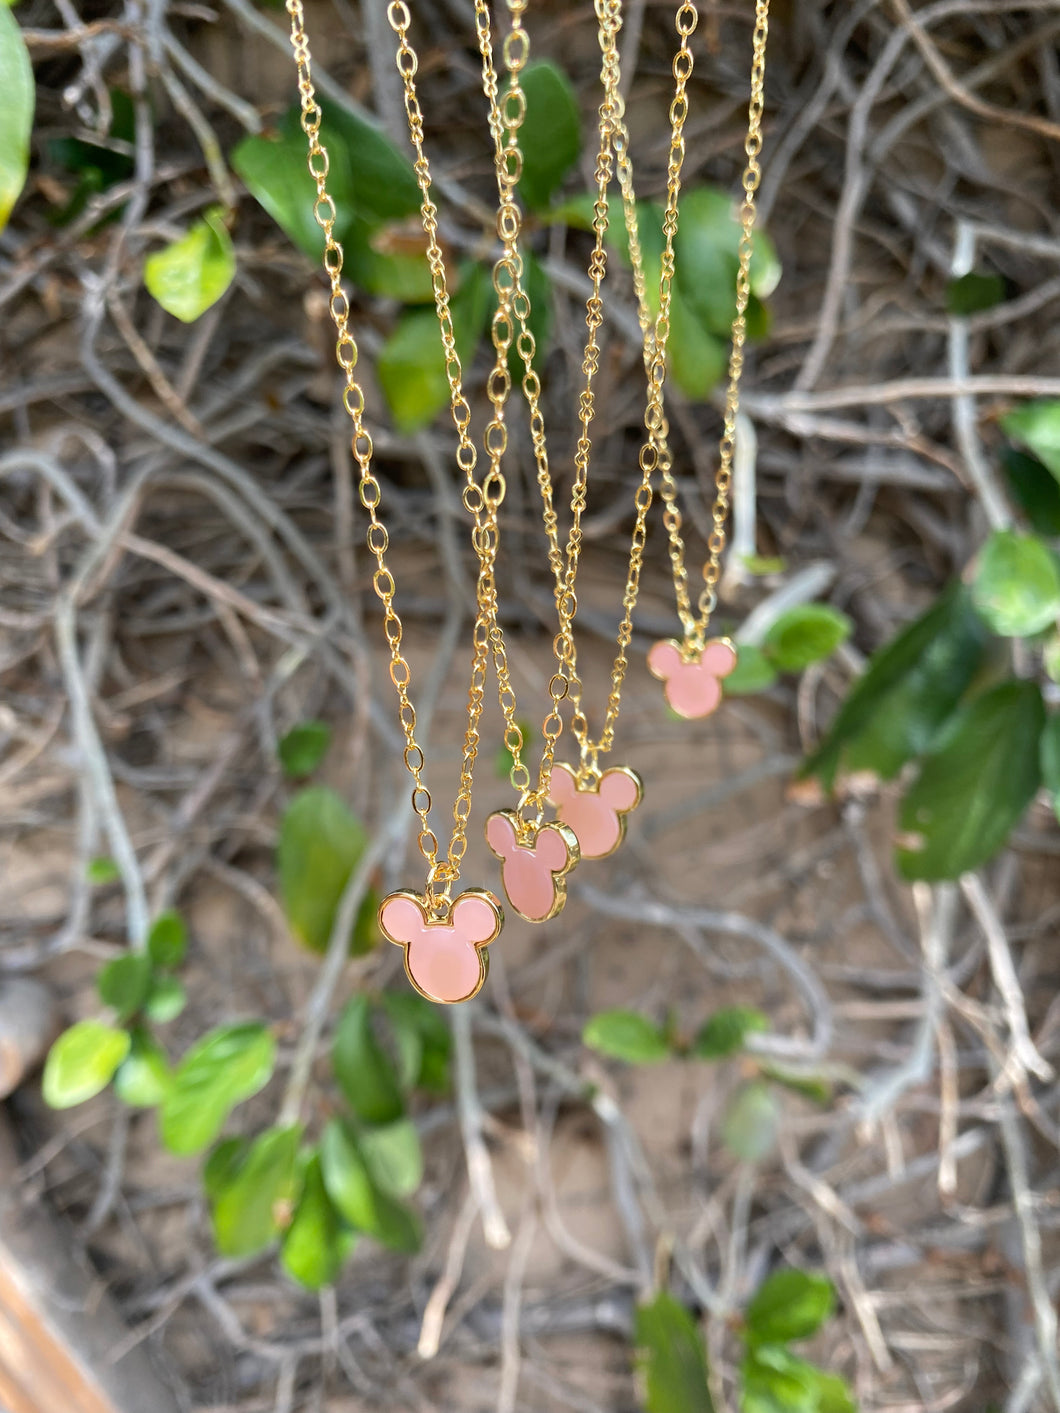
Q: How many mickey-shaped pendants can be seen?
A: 4